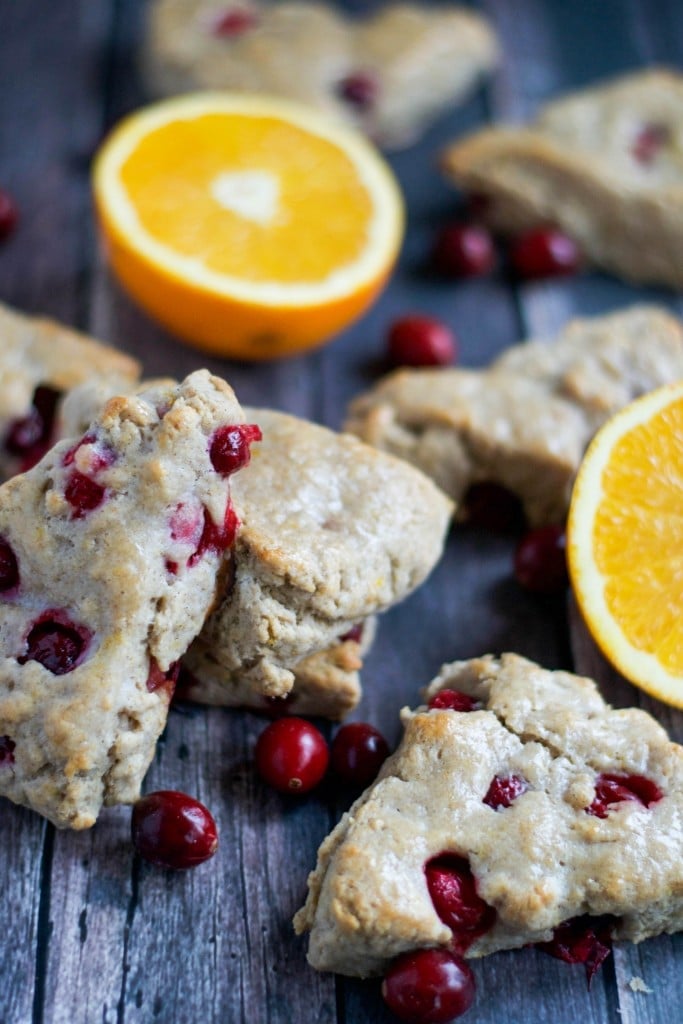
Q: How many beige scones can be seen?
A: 8